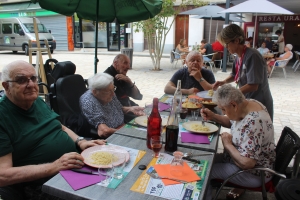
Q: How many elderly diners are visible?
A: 5